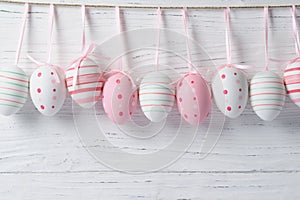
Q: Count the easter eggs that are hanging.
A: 9